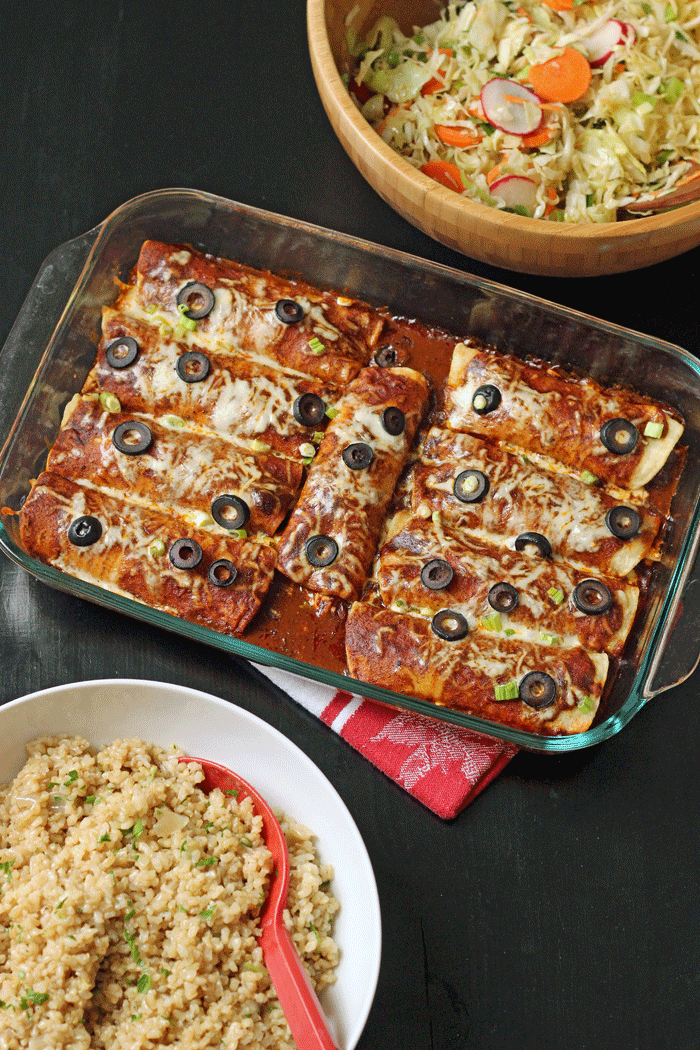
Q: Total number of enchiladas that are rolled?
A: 9